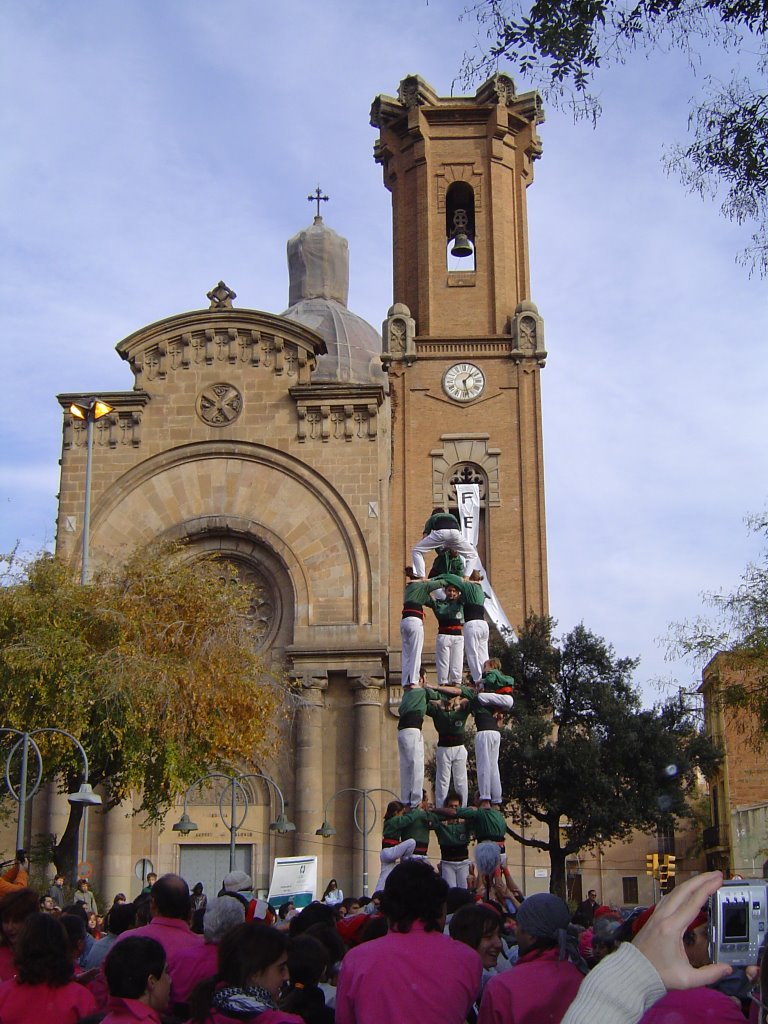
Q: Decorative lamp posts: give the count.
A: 3